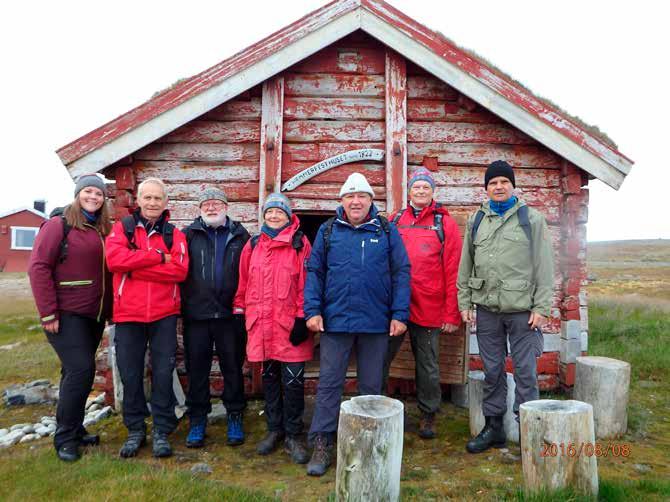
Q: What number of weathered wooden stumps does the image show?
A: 4